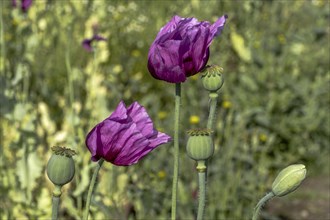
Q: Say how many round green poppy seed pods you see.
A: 3